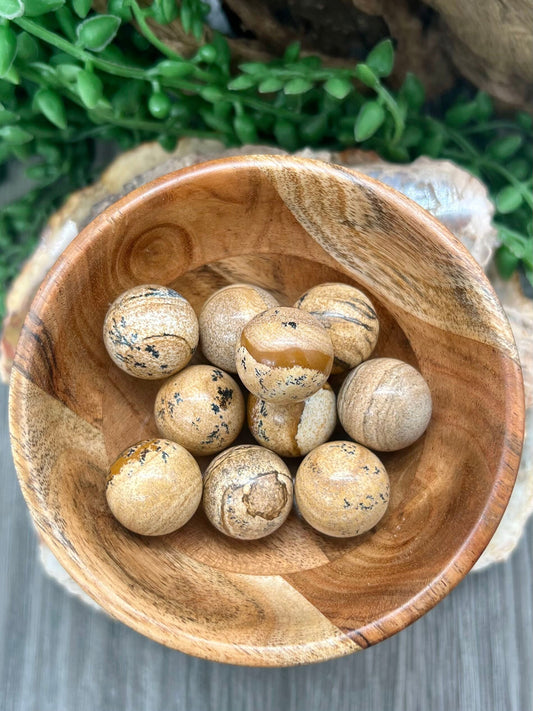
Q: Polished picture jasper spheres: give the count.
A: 10